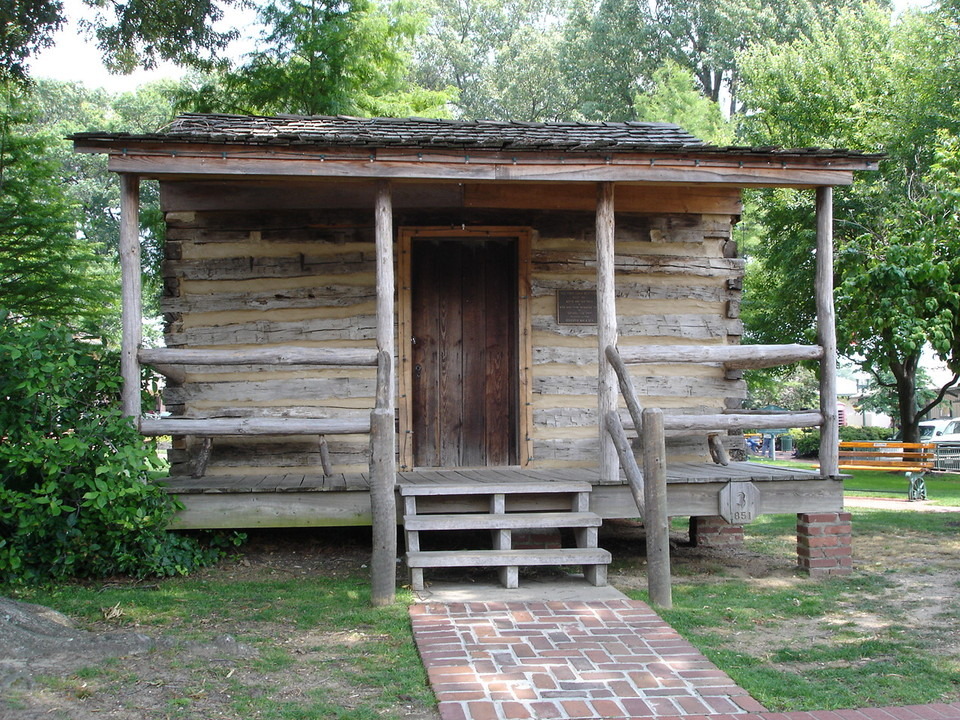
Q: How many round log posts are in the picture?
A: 6